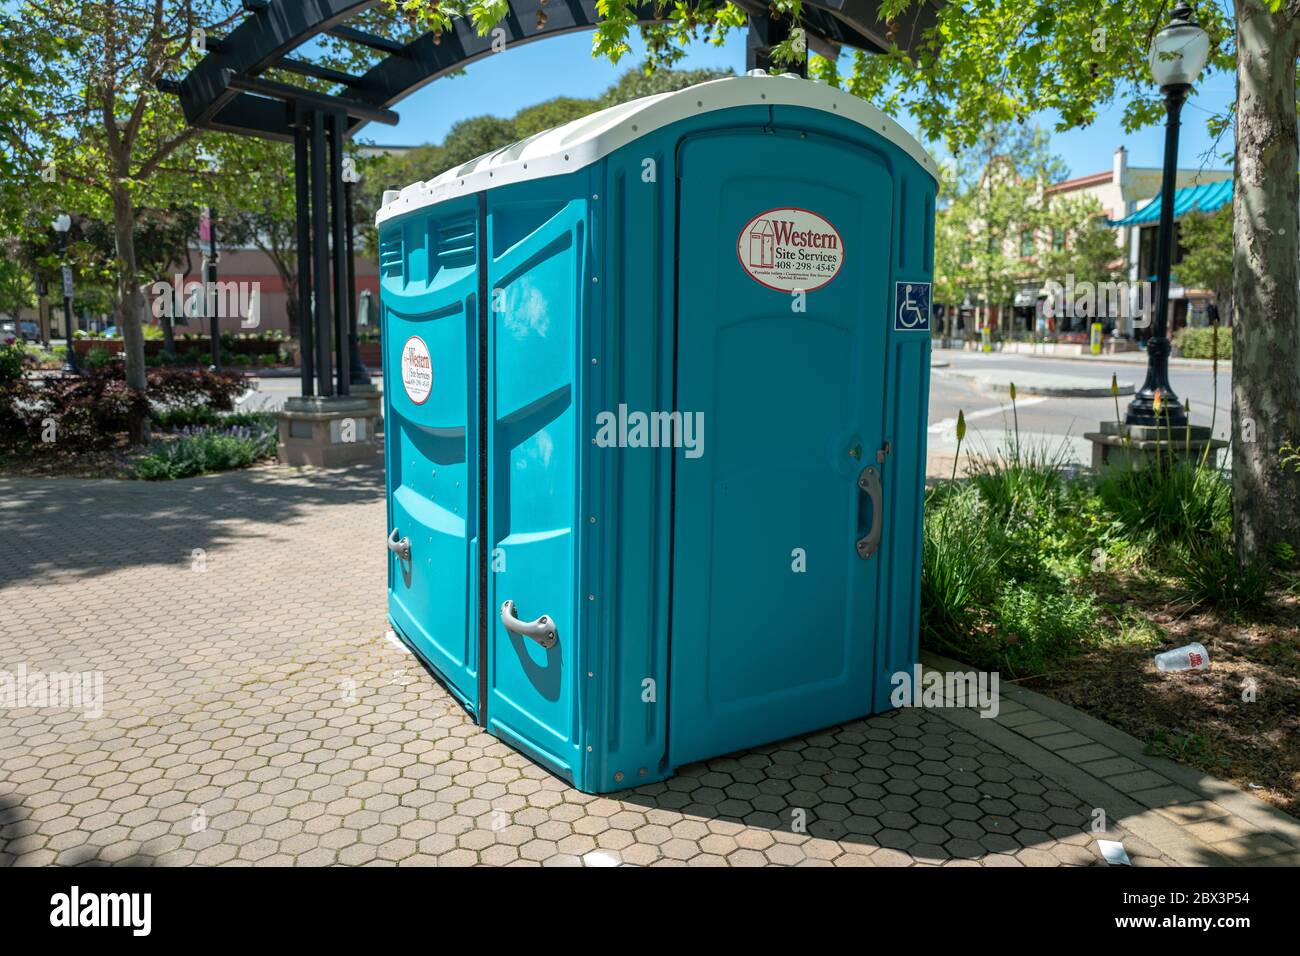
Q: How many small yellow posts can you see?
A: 2